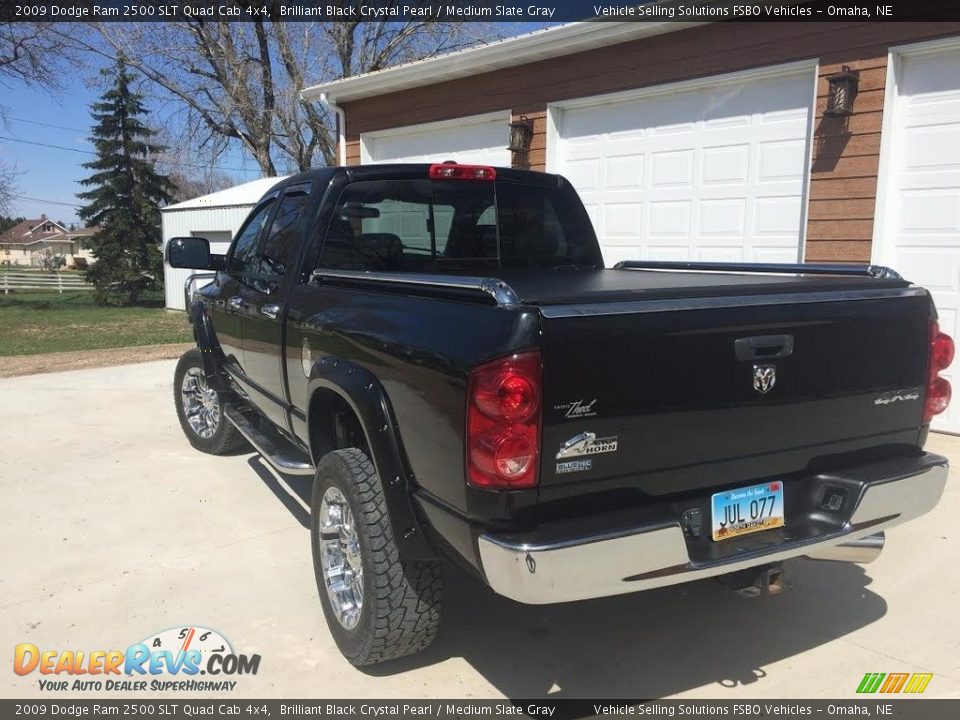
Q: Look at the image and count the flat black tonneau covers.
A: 1